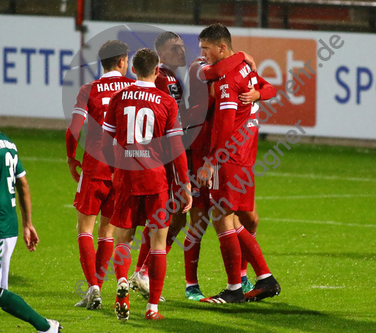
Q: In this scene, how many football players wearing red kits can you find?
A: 5